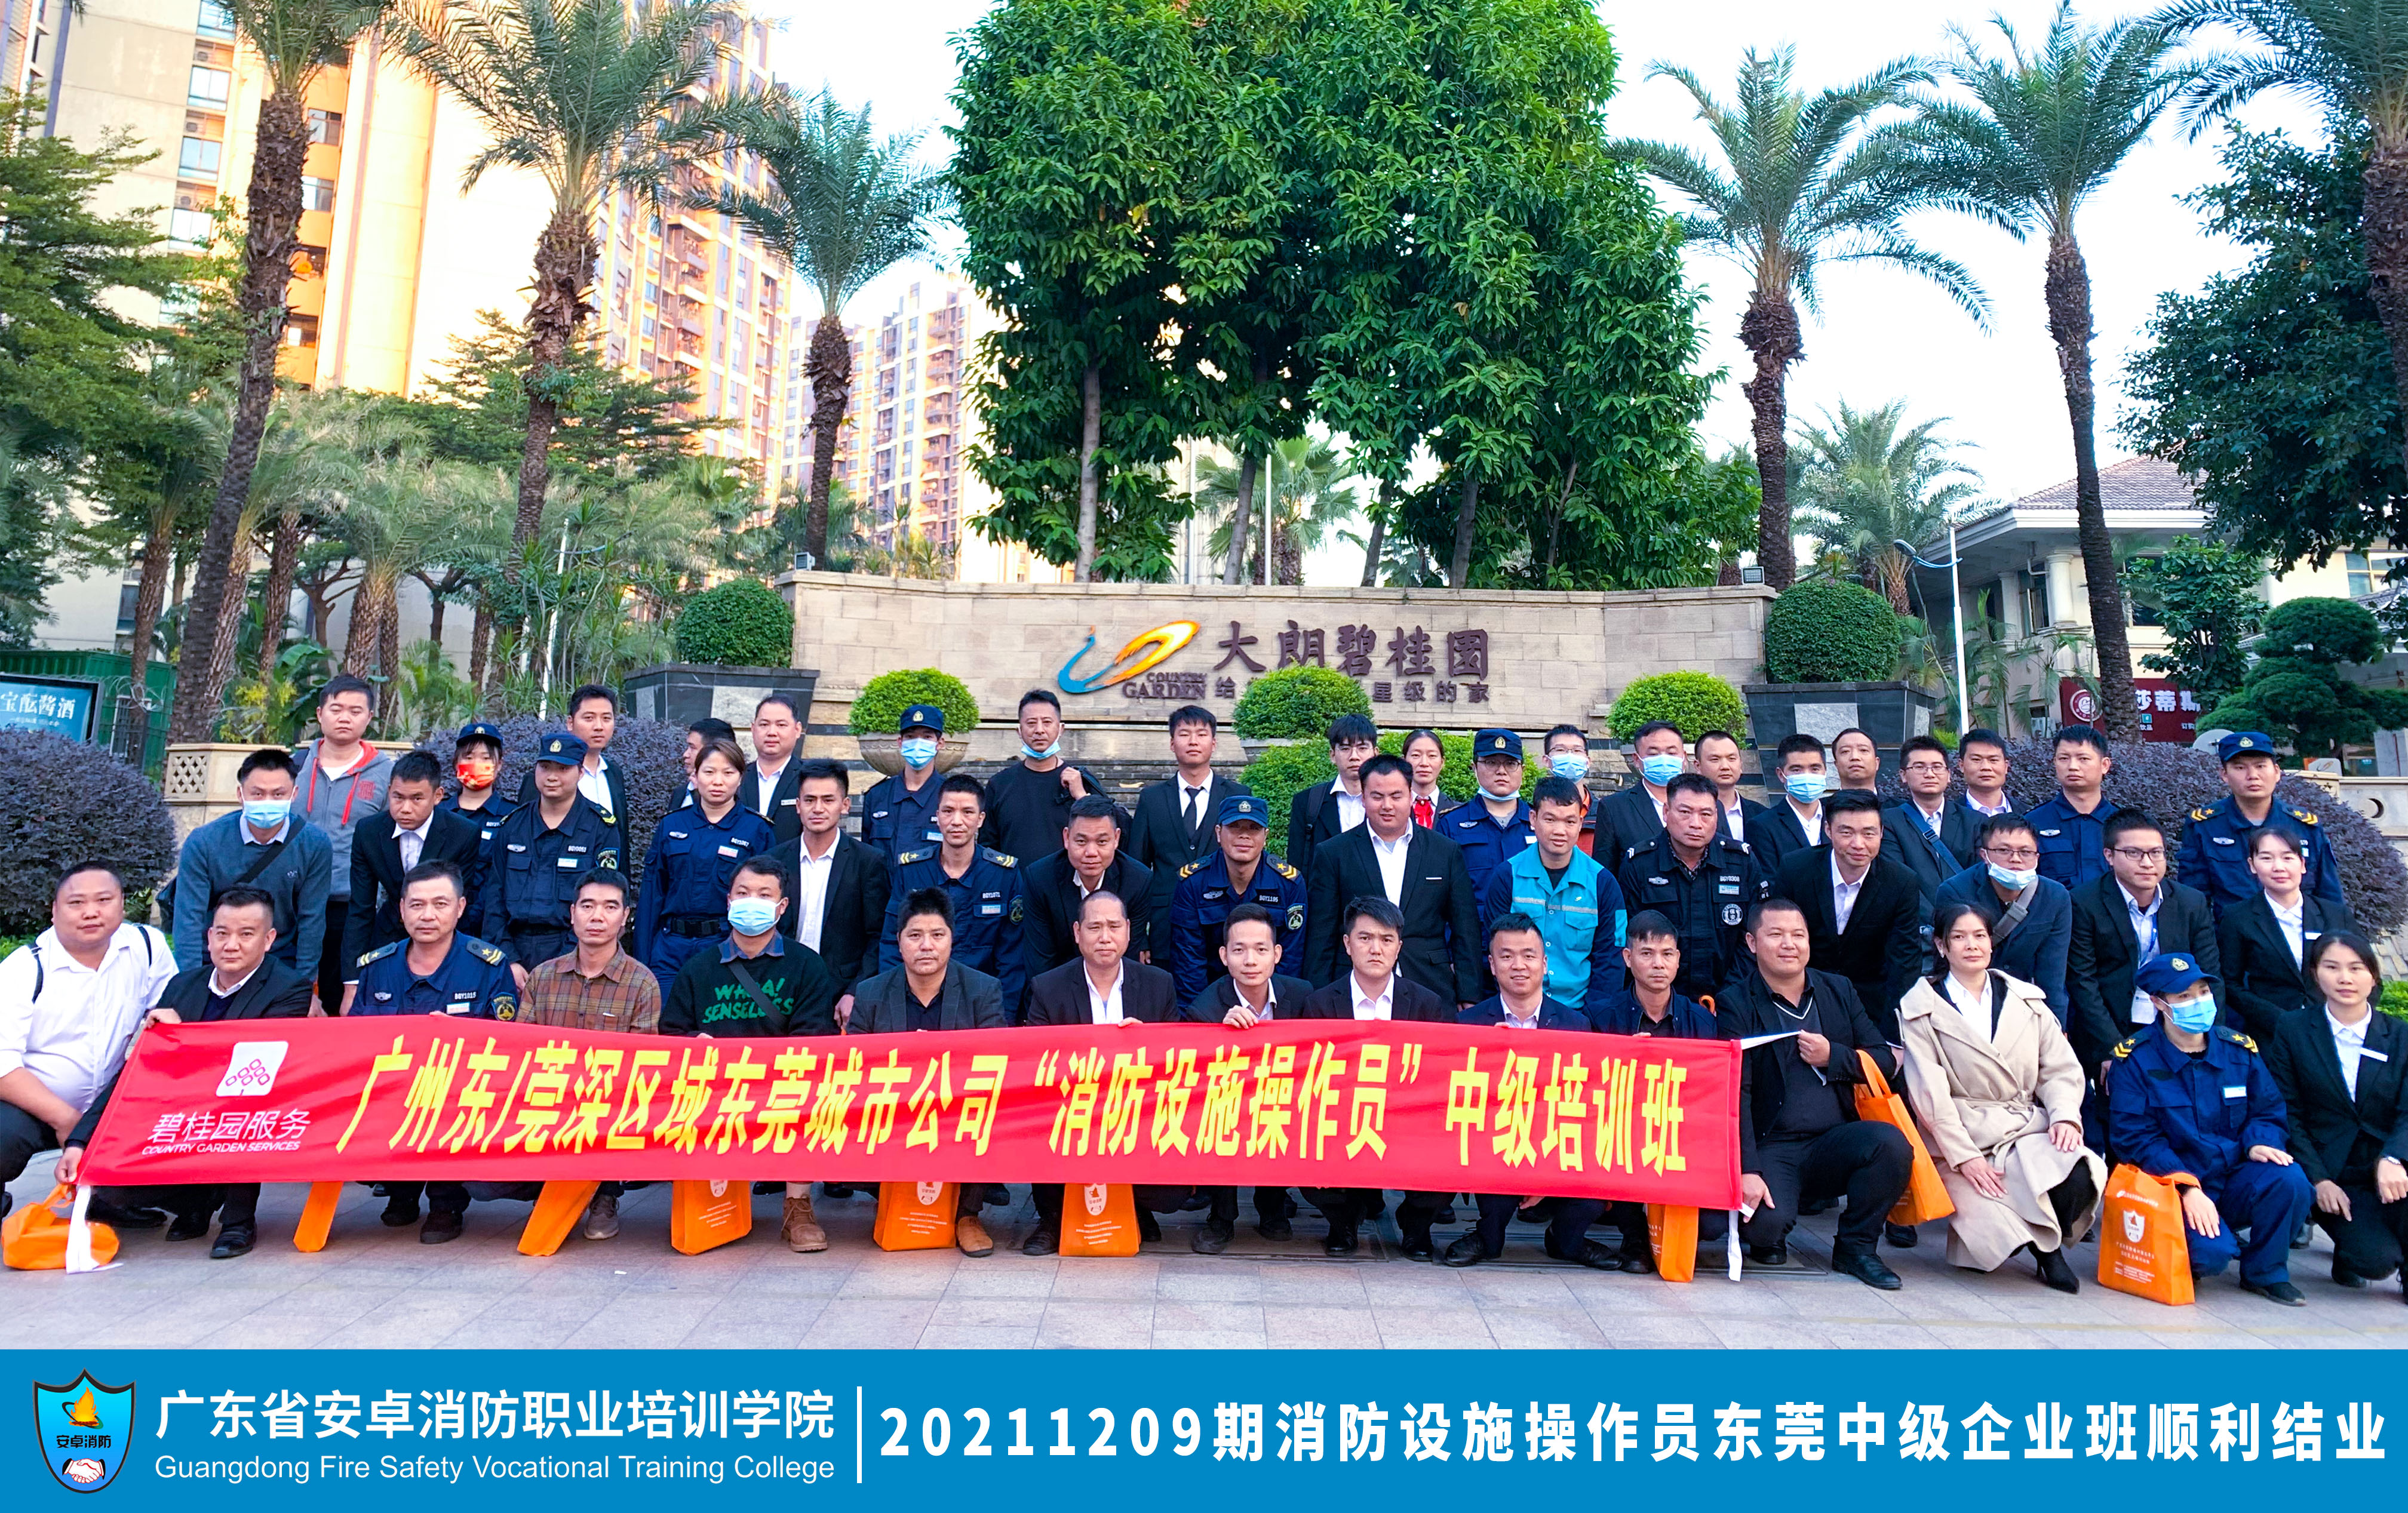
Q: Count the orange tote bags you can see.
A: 9